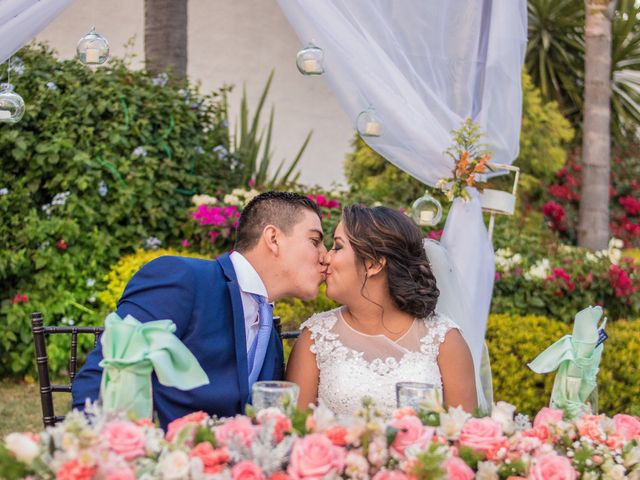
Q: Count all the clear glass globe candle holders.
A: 5